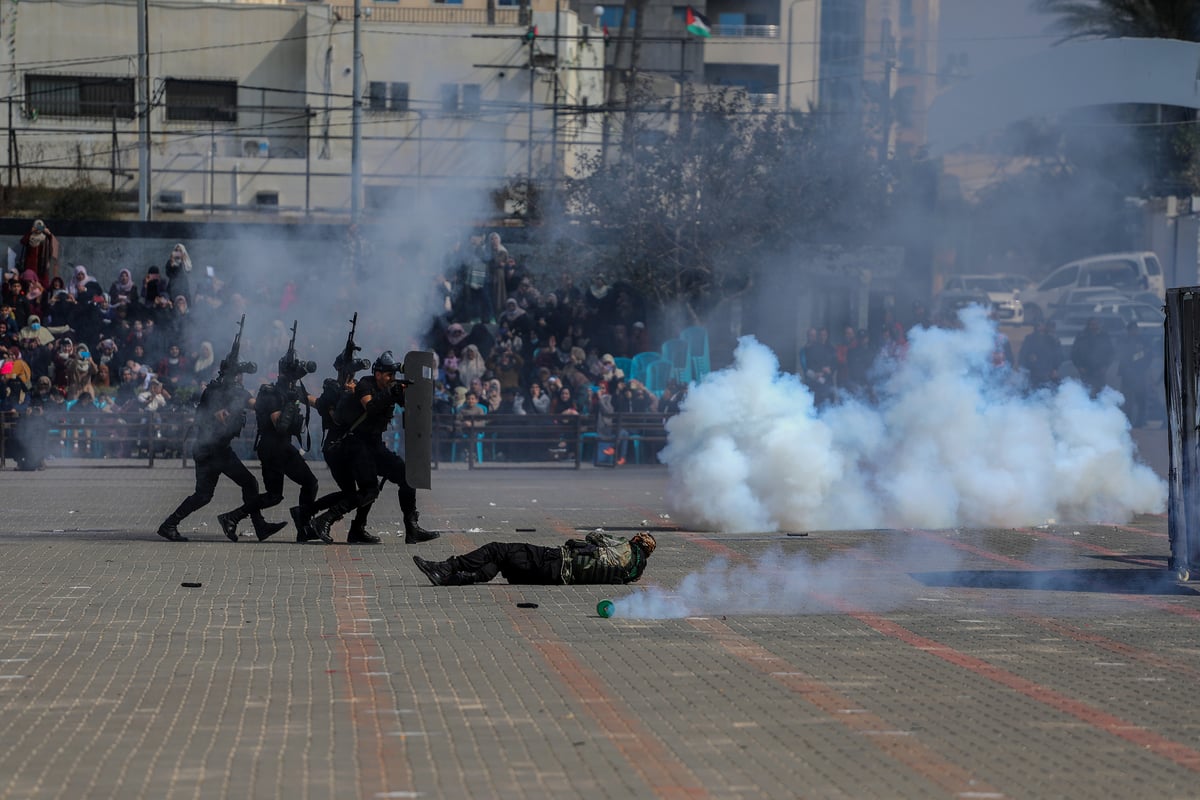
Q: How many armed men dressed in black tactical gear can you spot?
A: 4